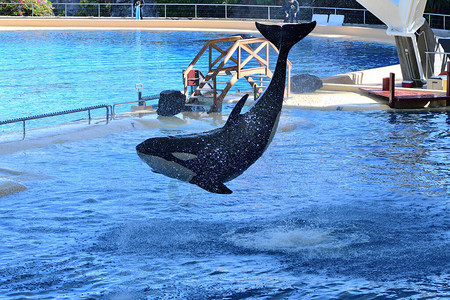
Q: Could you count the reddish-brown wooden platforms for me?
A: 1